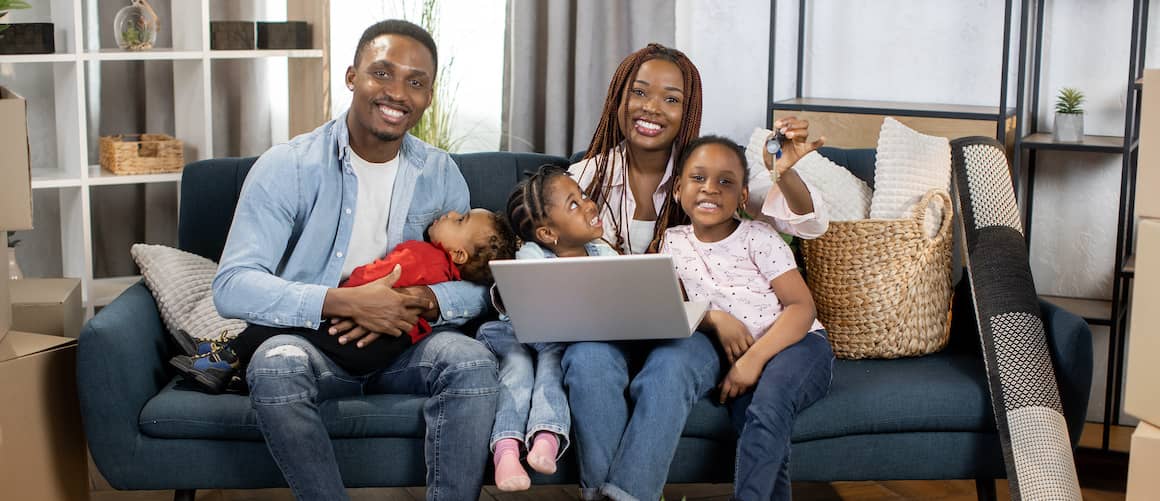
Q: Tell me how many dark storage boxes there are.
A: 3